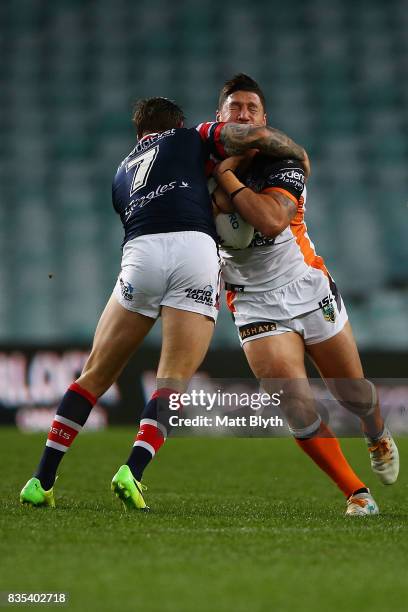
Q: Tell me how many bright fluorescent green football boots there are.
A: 2